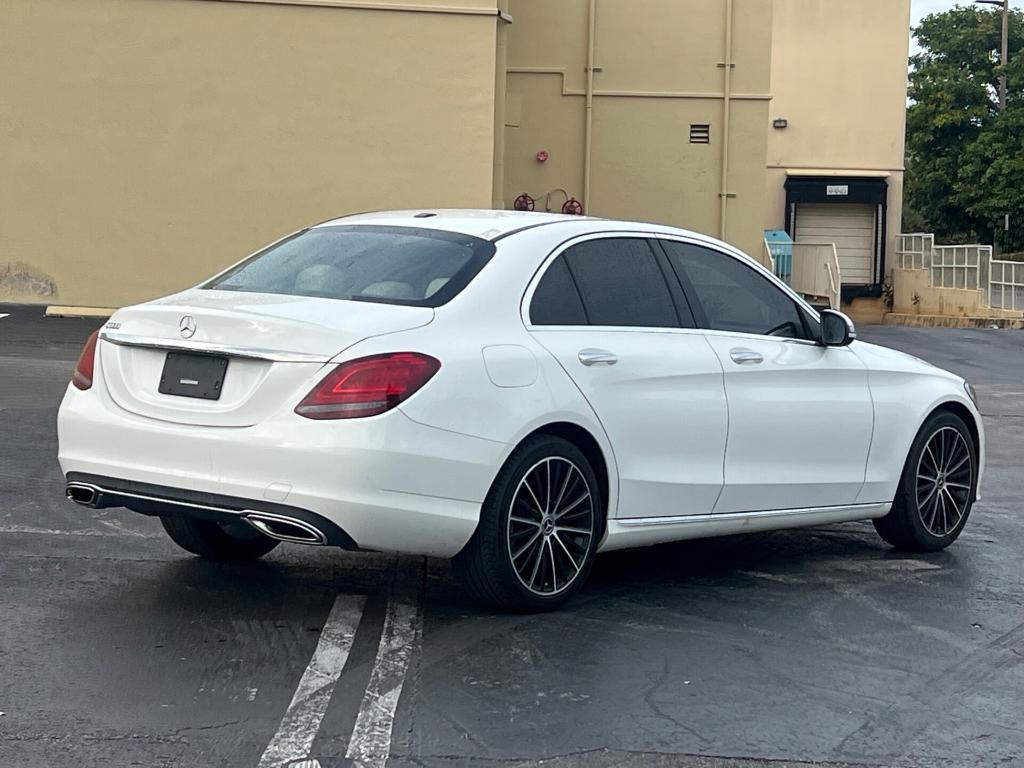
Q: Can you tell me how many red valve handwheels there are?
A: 2